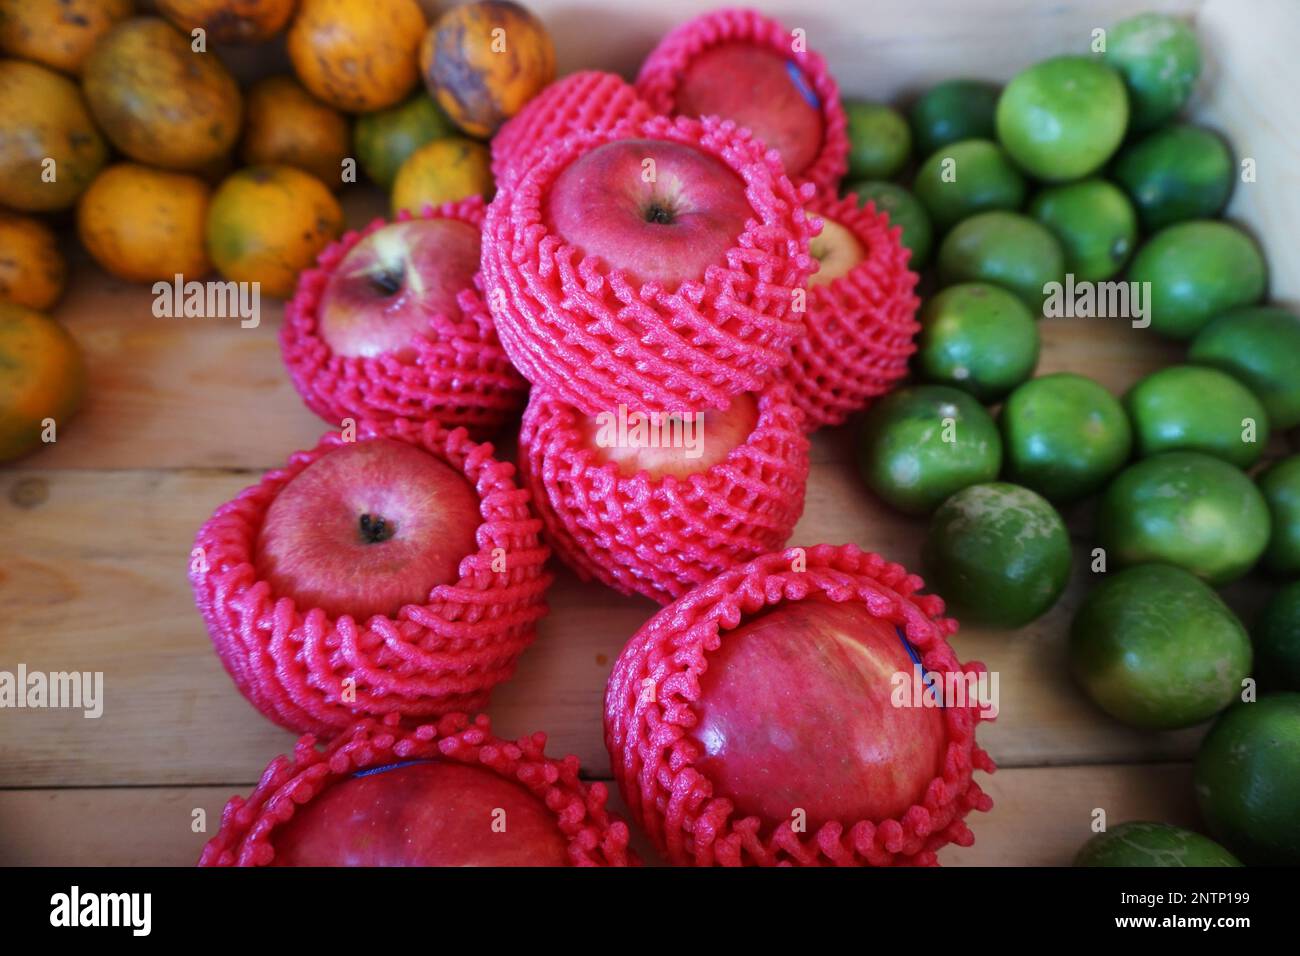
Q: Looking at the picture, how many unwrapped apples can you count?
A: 0